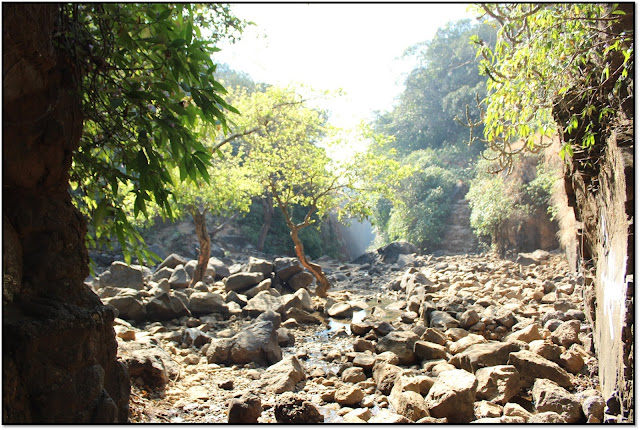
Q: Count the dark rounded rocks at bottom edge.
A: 2